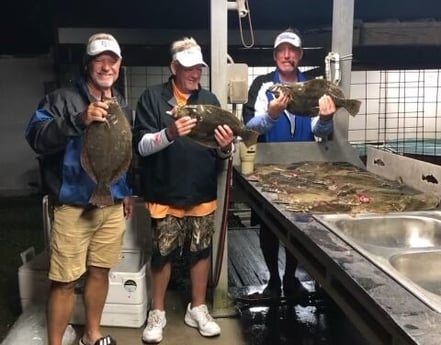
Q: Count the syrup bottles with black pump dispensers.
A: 0